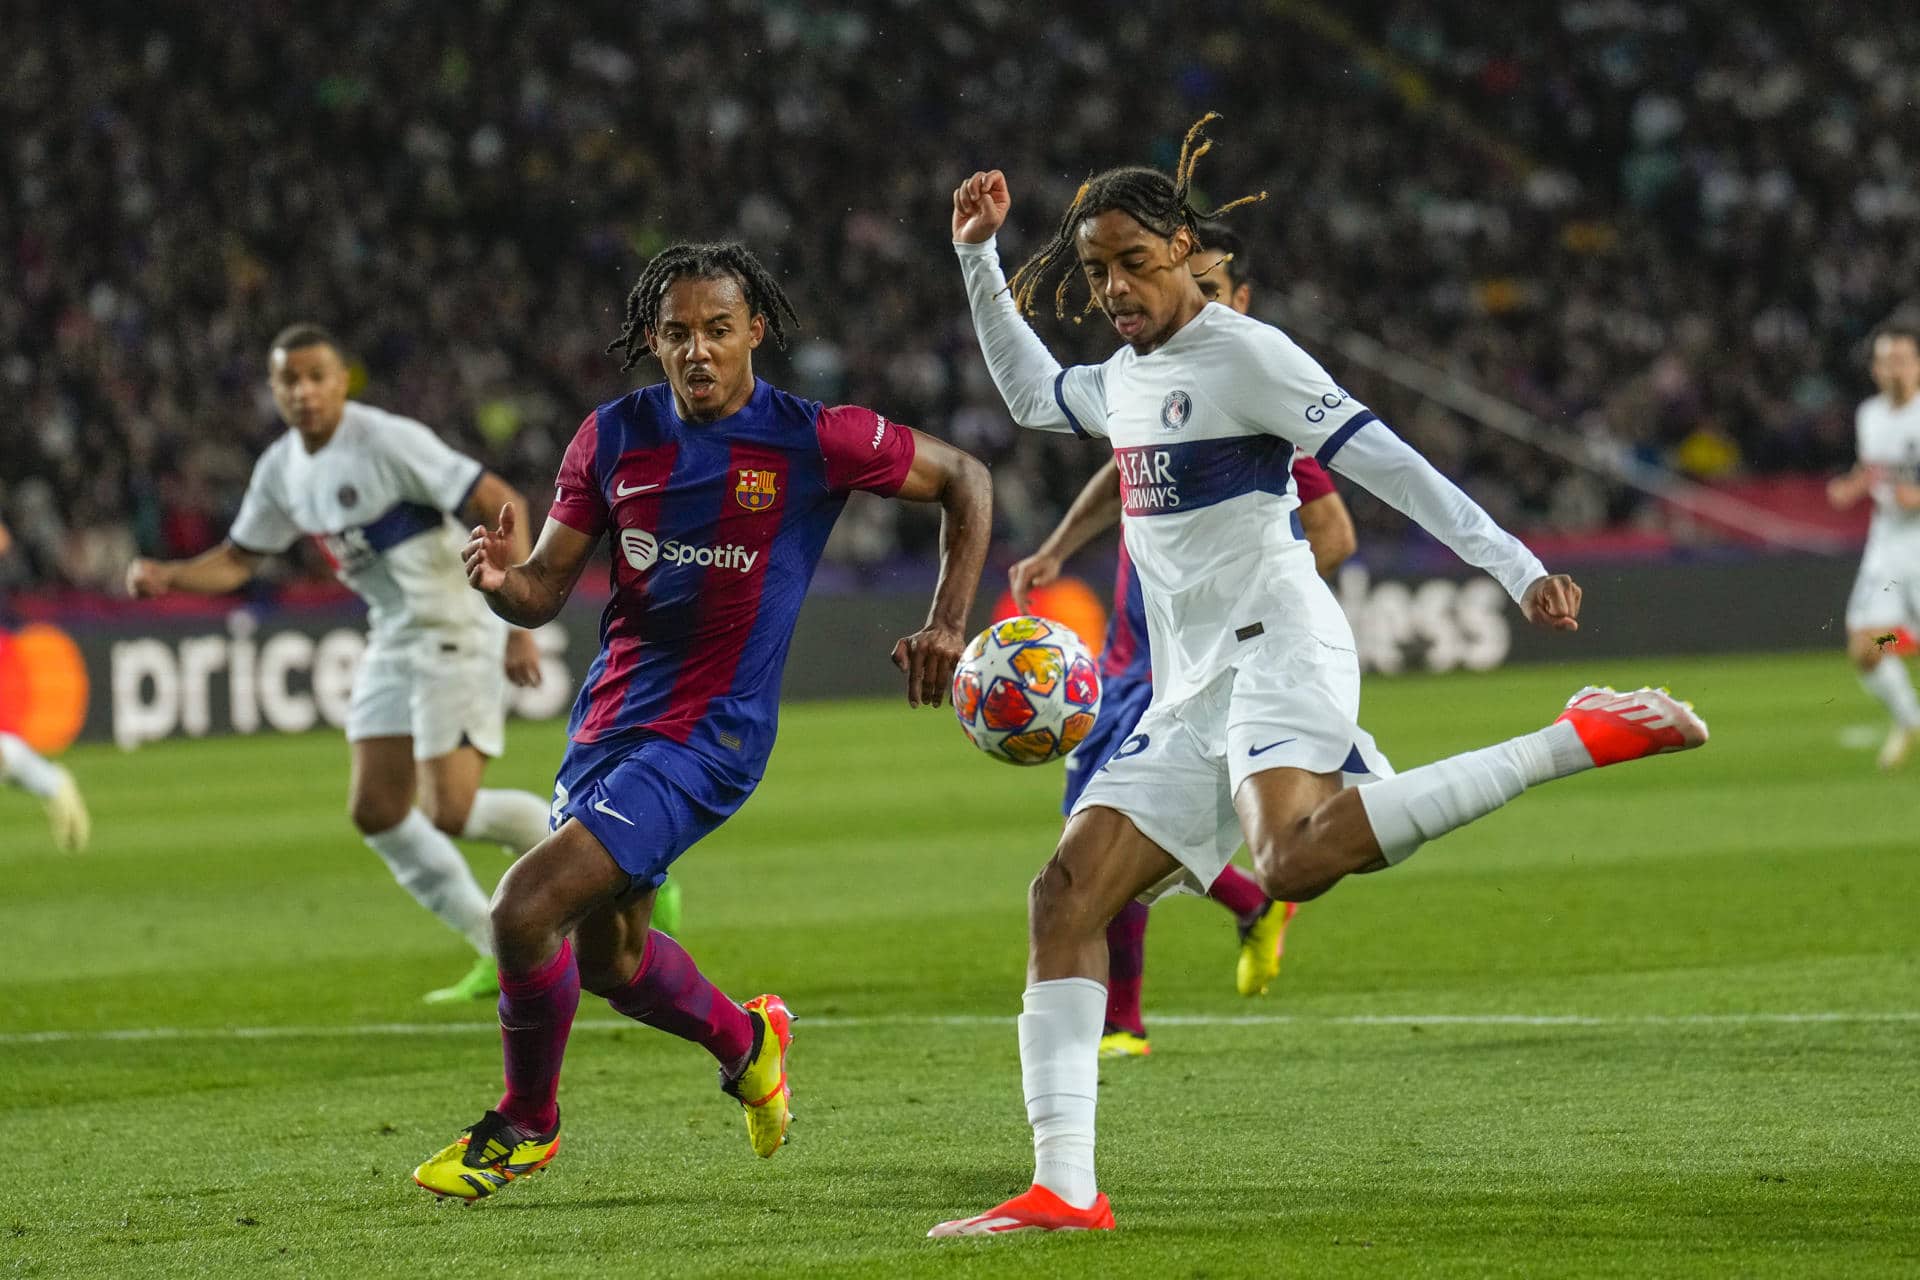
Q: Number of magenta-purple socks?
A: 4